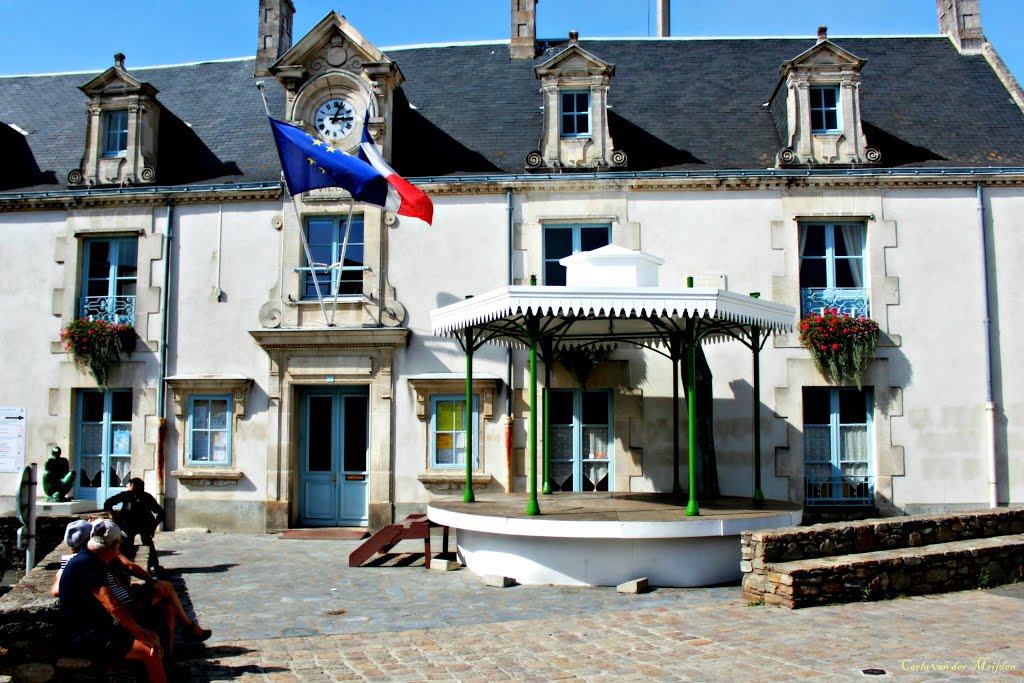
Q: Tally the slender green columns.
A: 6